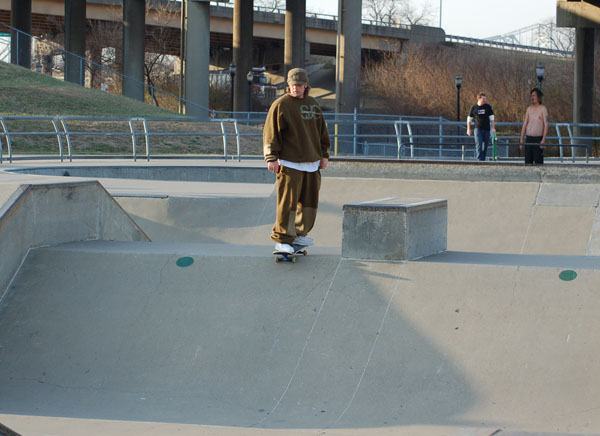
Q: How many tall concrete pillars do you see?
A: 8